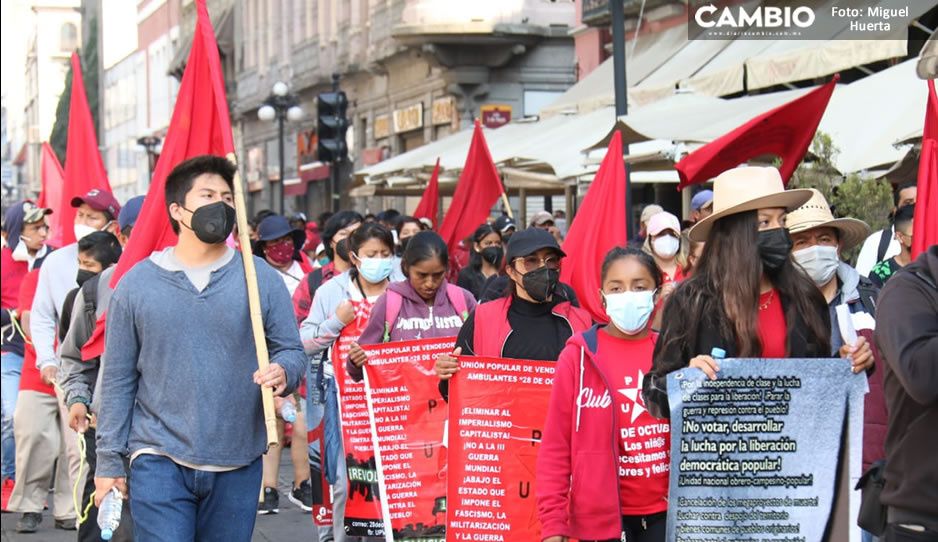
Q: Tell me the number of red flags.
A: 8